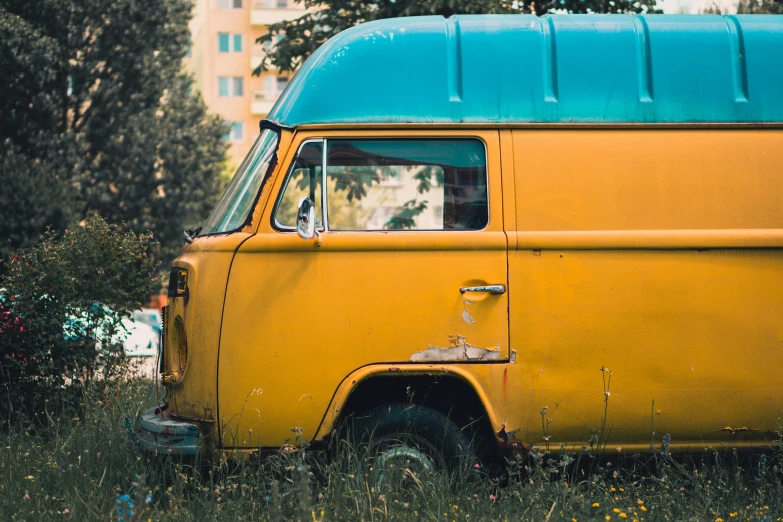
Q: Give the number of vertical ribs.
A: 4